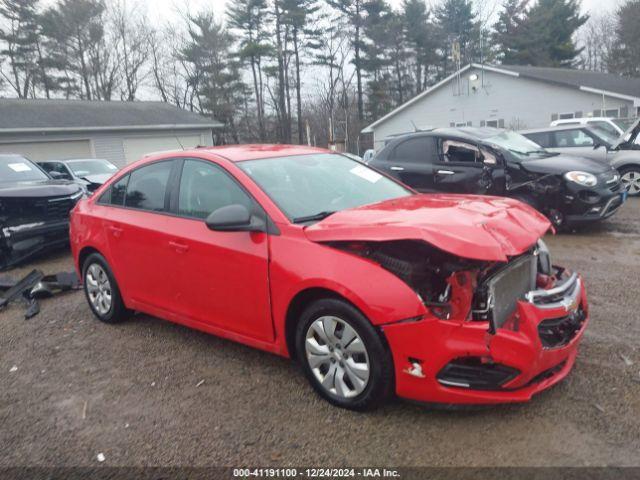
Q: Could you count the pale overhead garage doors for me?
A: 2